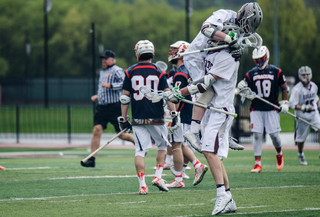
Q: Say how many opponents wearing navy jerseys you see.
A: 3